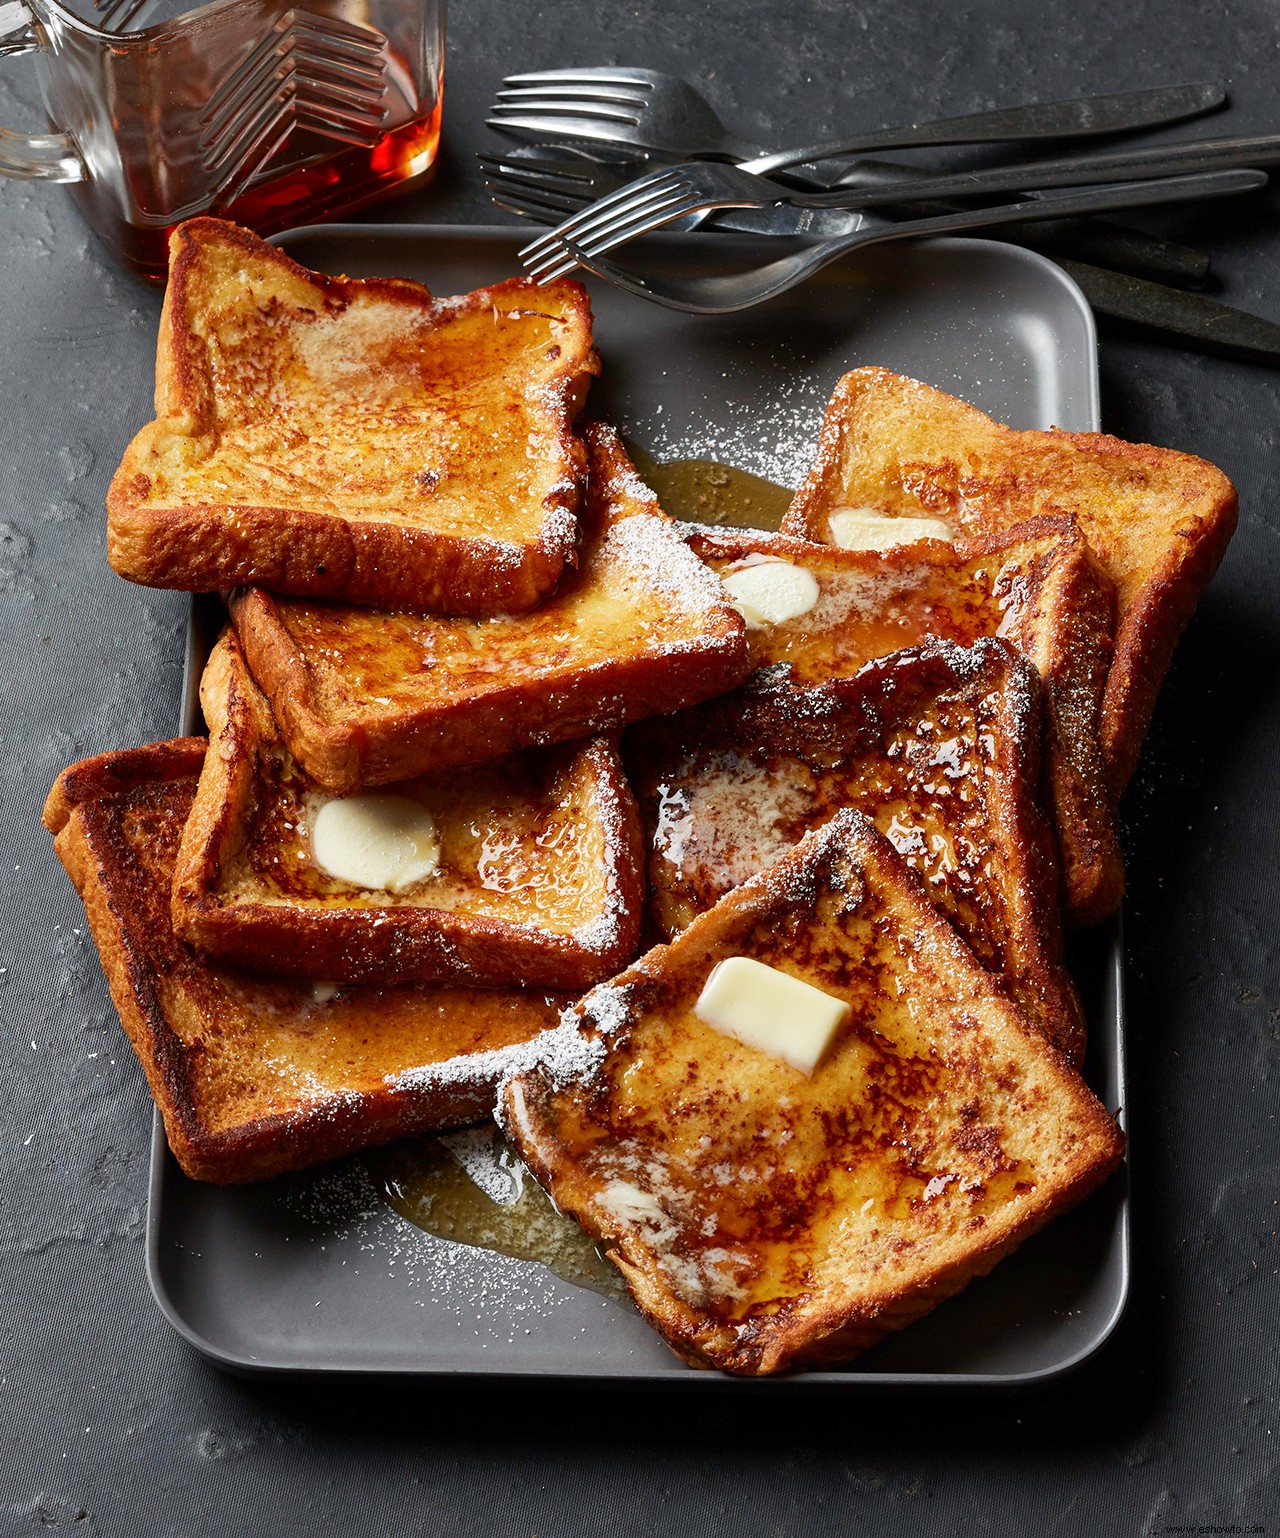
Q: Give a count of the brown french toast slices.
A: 8